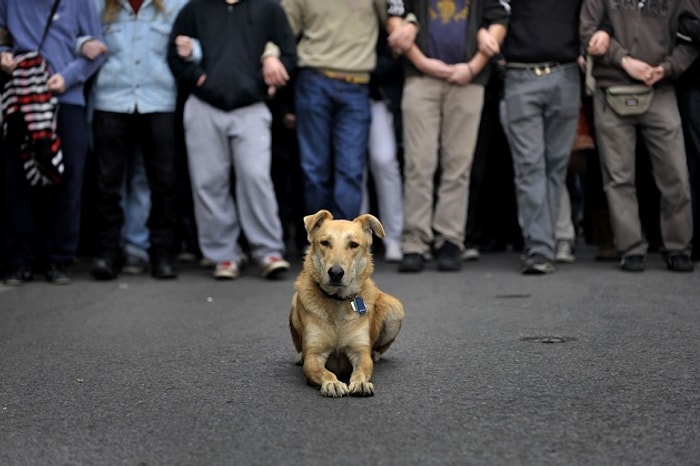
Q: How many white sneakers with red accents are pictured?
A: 2